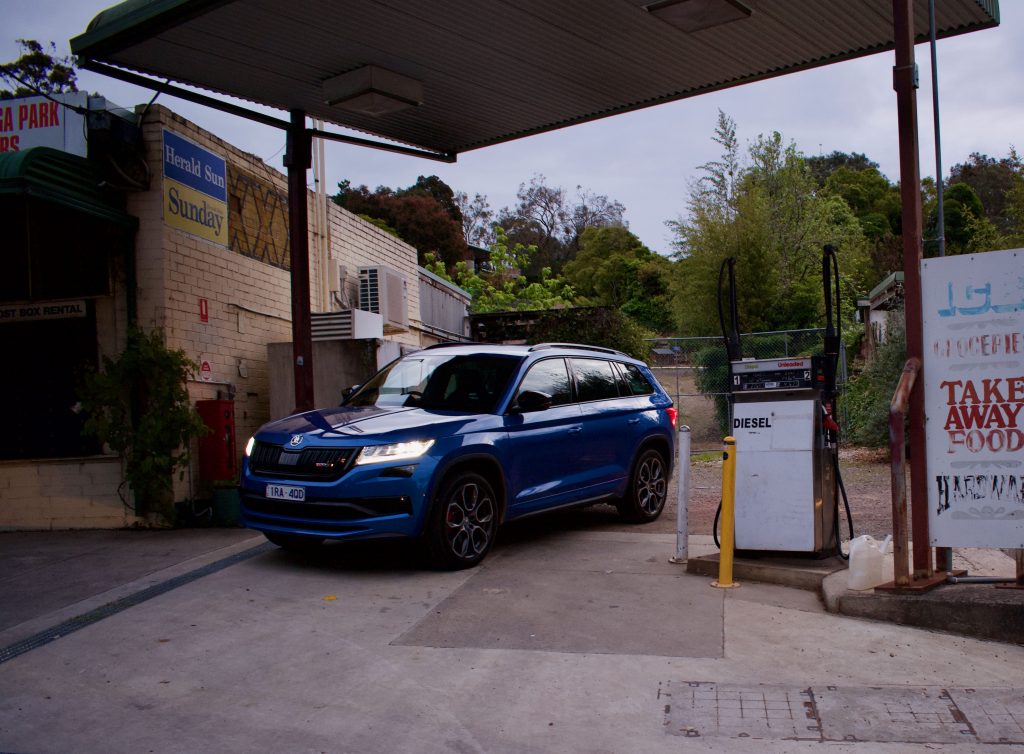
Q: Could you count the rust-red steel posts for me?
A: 2